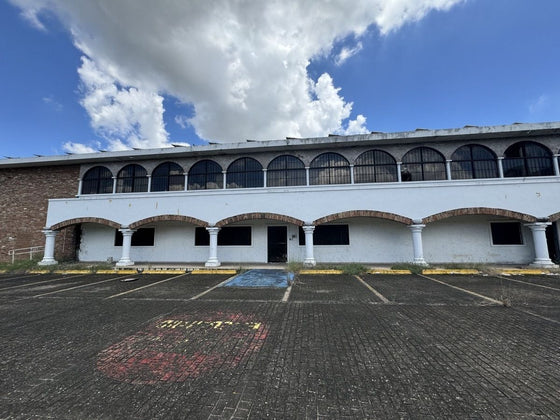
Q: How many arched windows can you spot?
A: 11